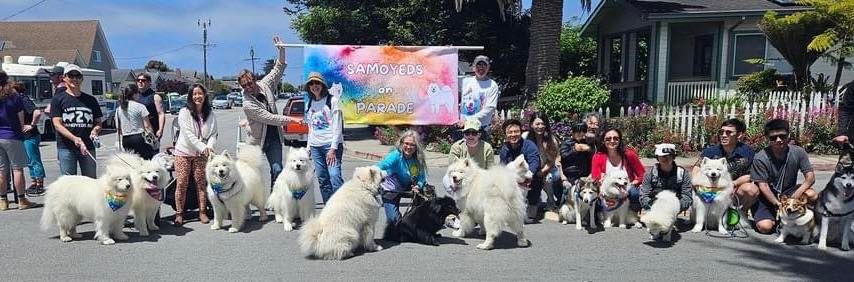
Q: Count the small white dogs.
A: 1